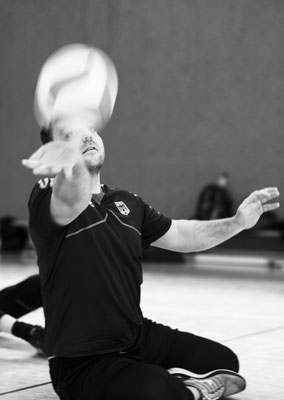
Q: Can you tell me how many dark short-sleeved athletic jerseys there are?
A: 1